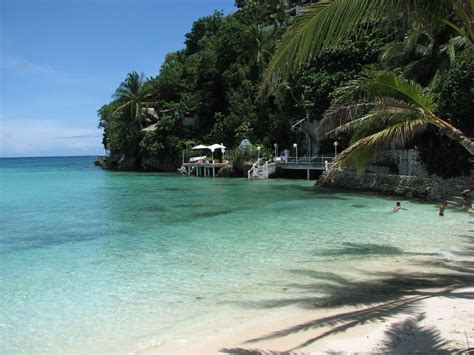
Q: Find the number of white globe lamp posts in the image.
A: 4